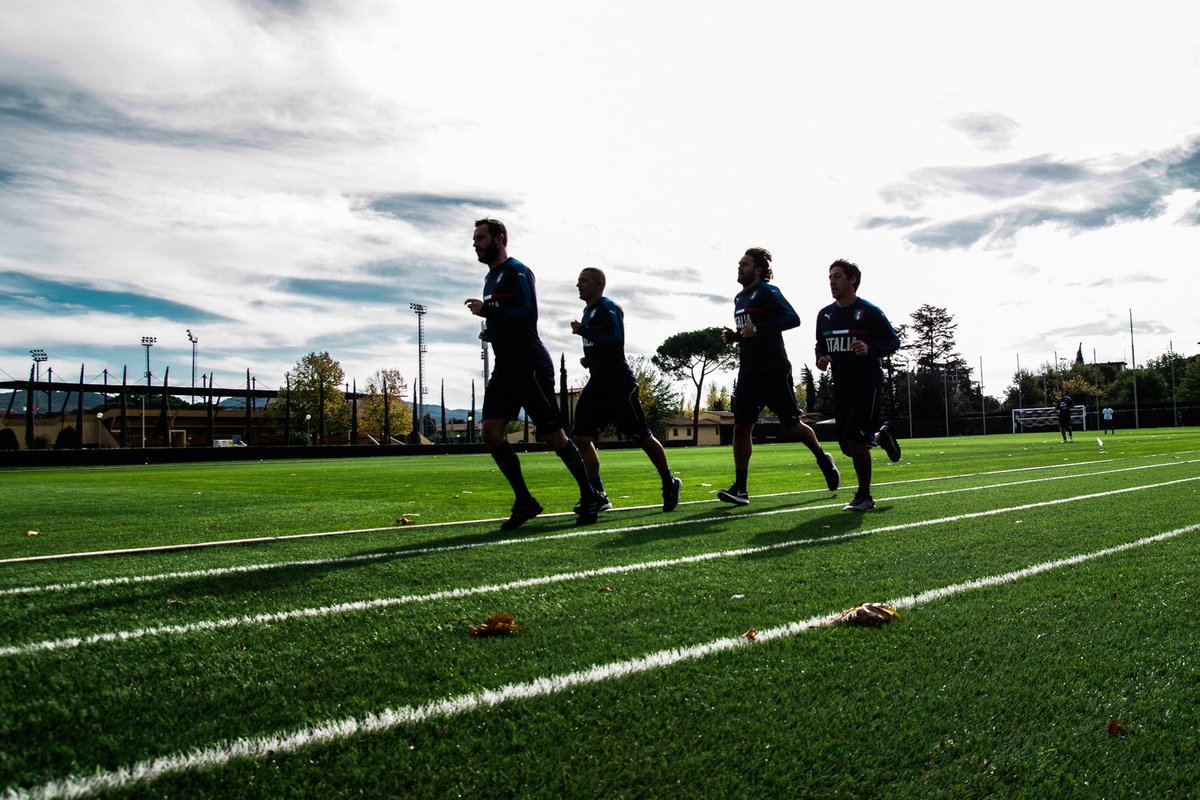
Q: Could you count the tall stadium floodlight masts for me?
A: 4